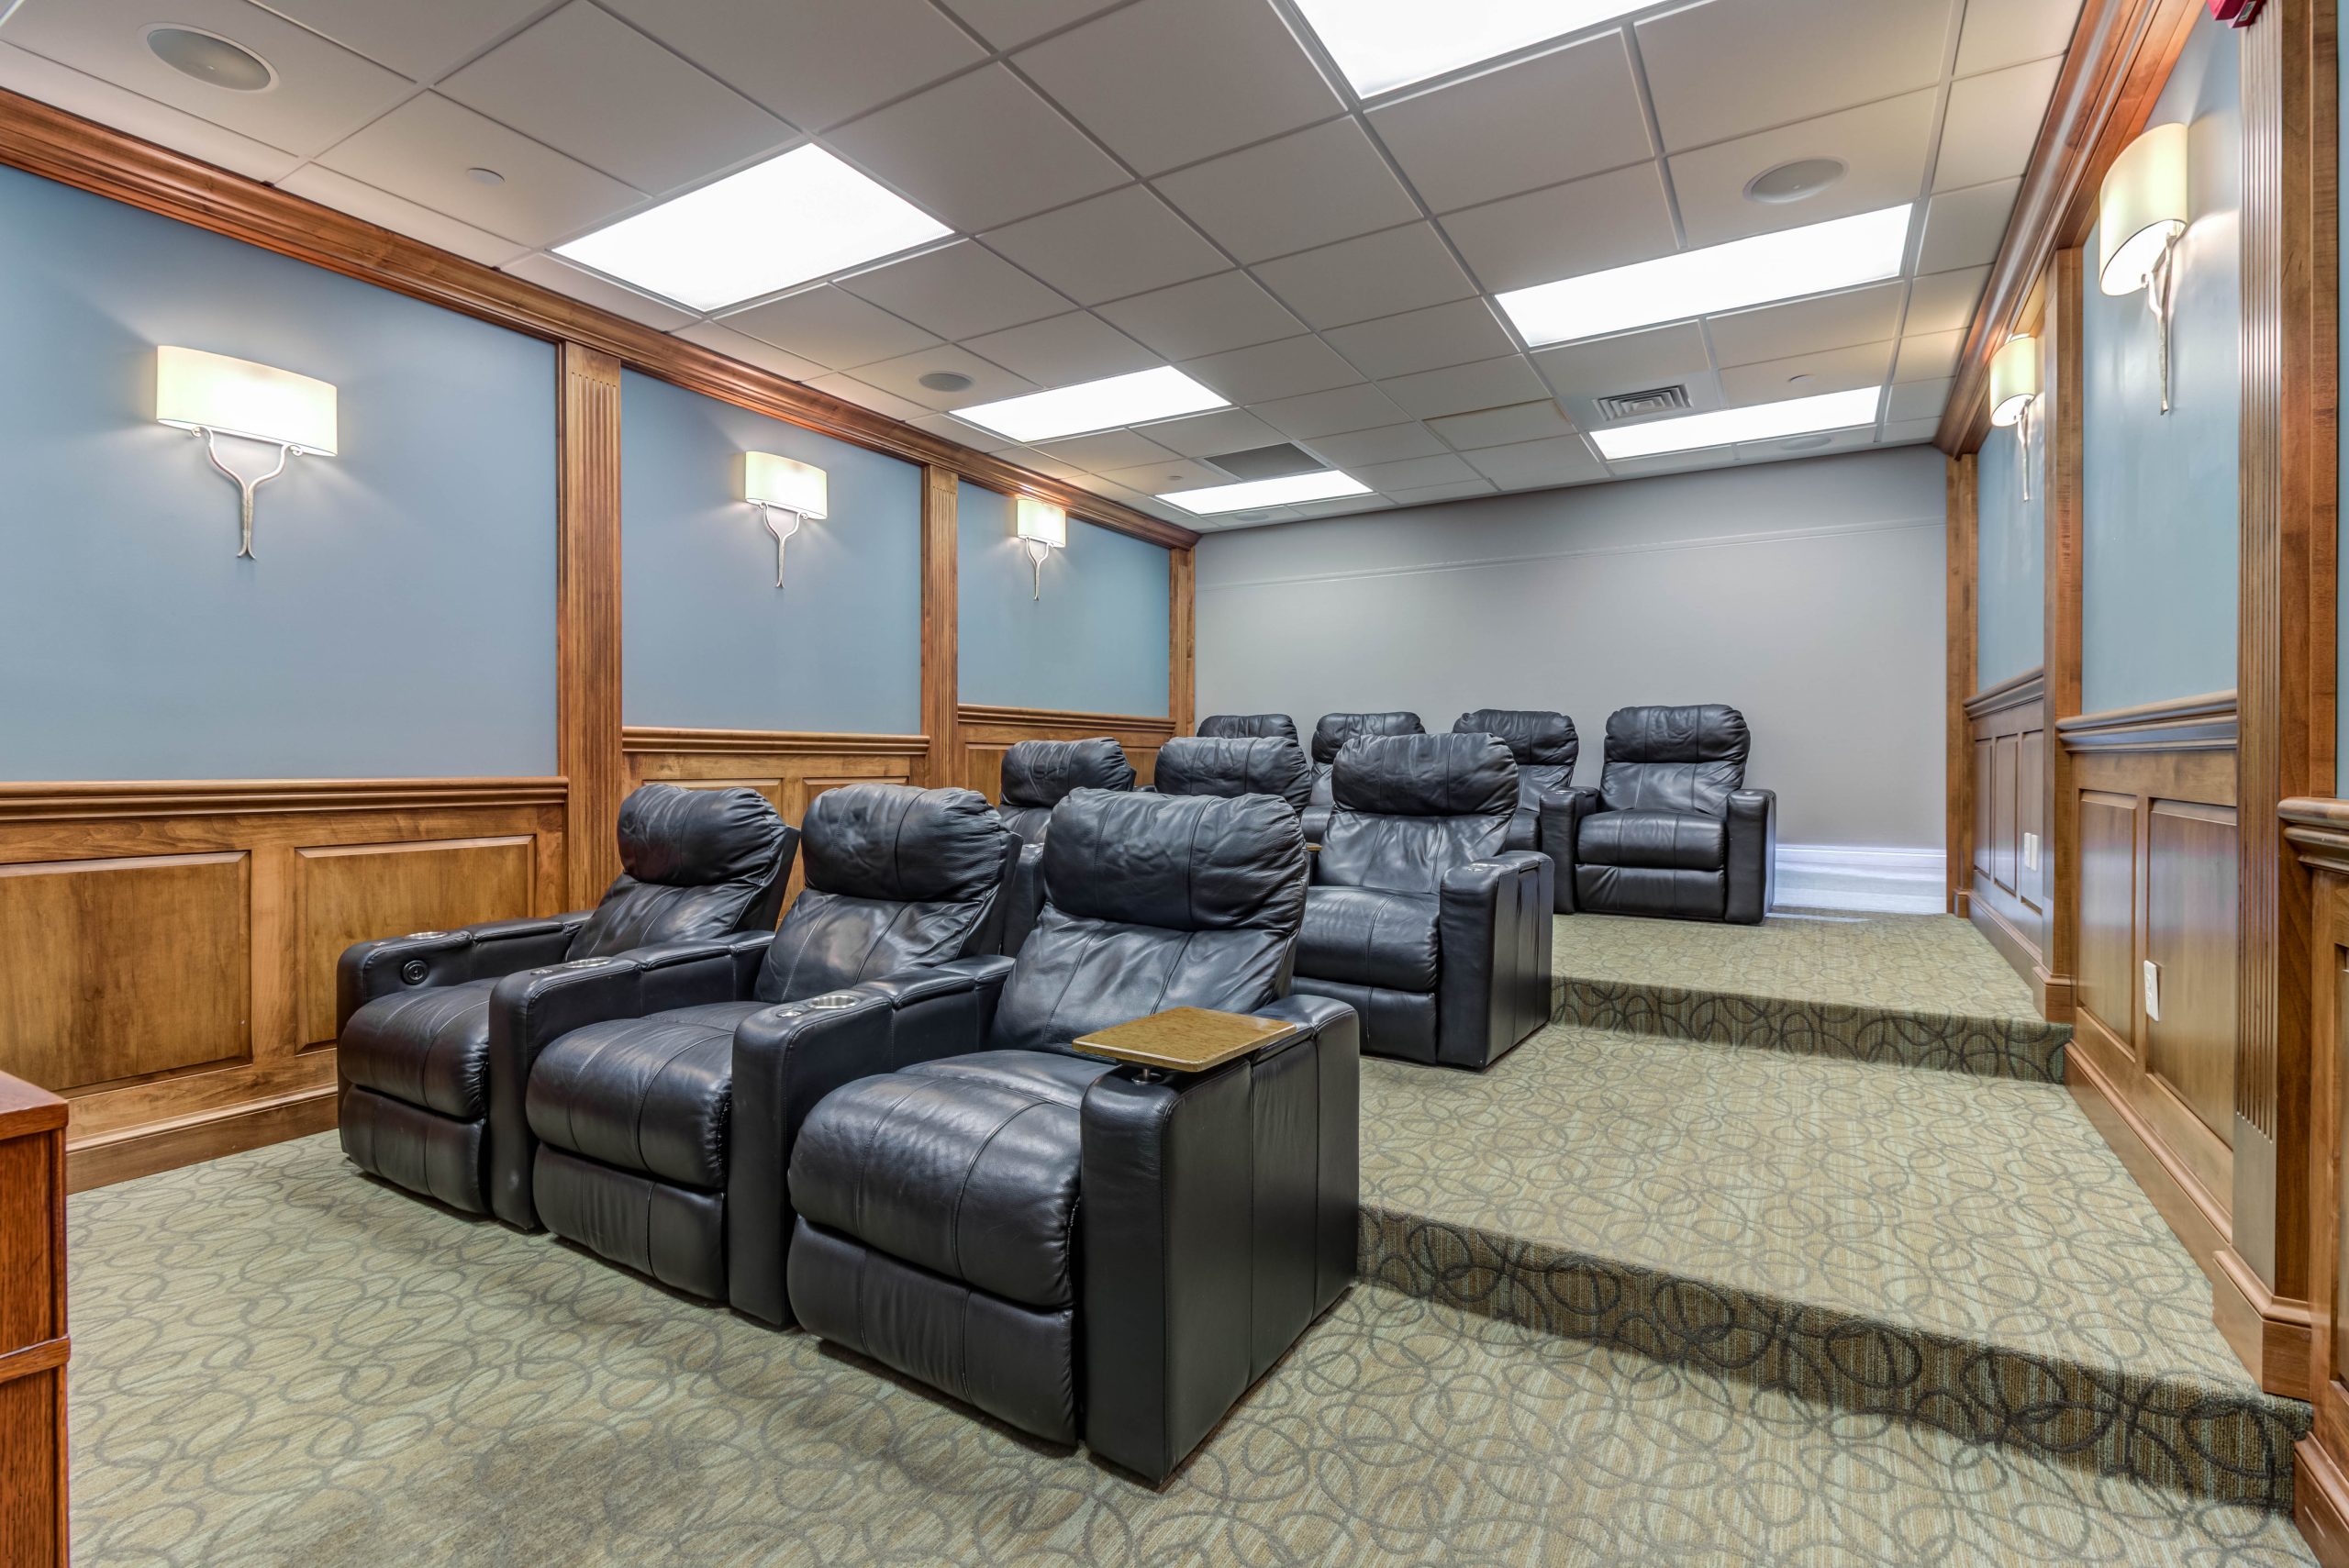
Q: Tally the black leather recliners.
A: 10